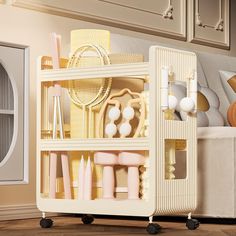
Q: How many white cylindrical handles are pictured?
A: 2